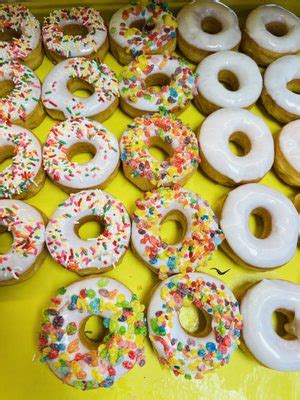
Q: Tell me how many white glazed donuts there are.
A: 8